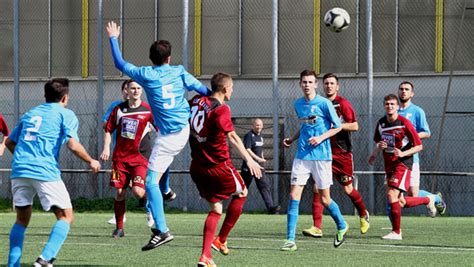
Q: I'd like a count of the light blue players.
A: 5